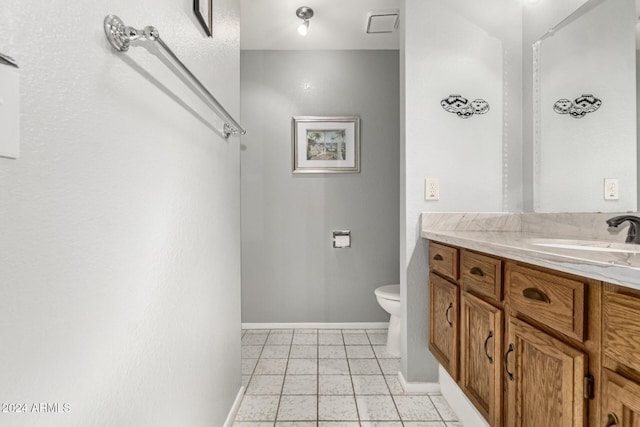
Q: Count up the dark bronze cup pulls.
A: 3